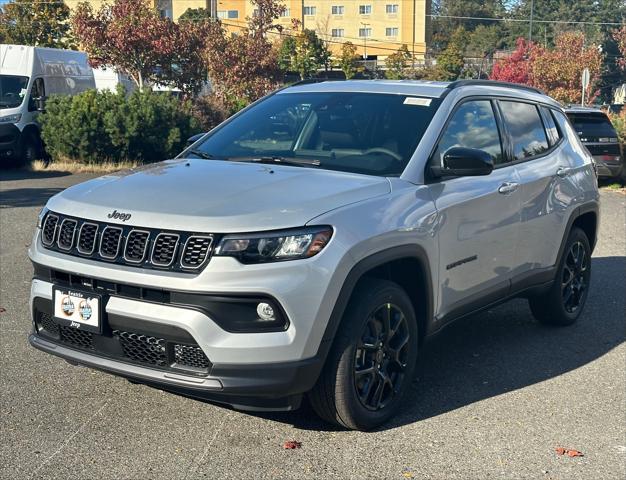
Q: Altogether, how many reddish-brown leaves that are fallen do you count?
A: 3